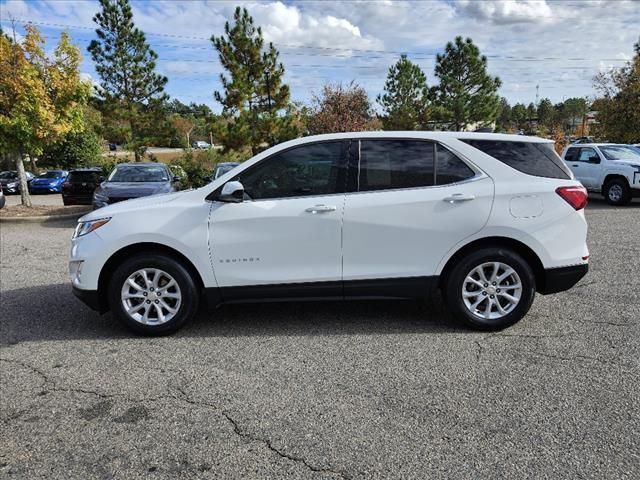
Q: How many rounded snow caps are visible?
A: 0